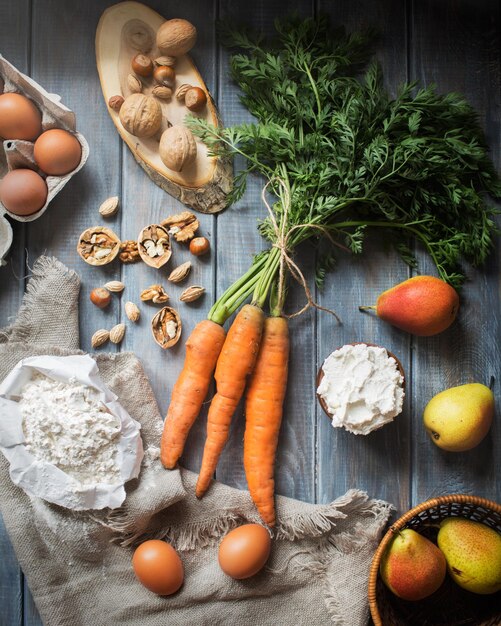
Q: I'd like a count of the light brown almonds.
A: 11